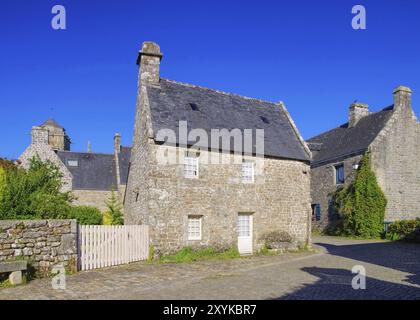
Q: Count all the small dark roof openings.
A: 2